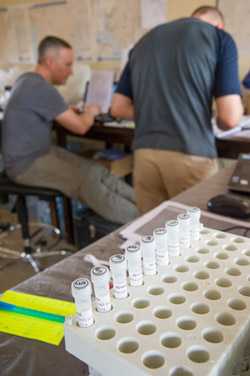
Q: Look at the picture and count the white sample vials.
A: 9